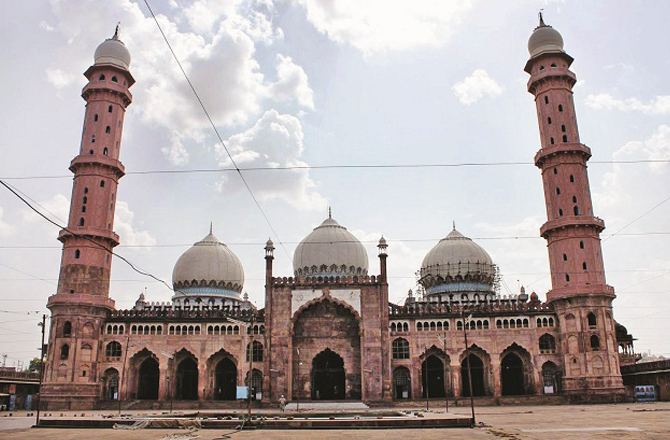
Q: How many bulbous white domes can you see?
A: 5